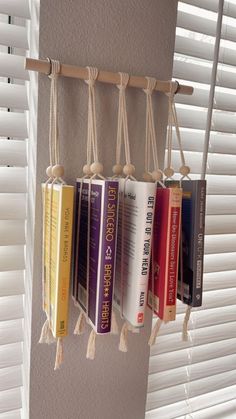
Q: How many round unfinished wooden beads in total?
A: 10